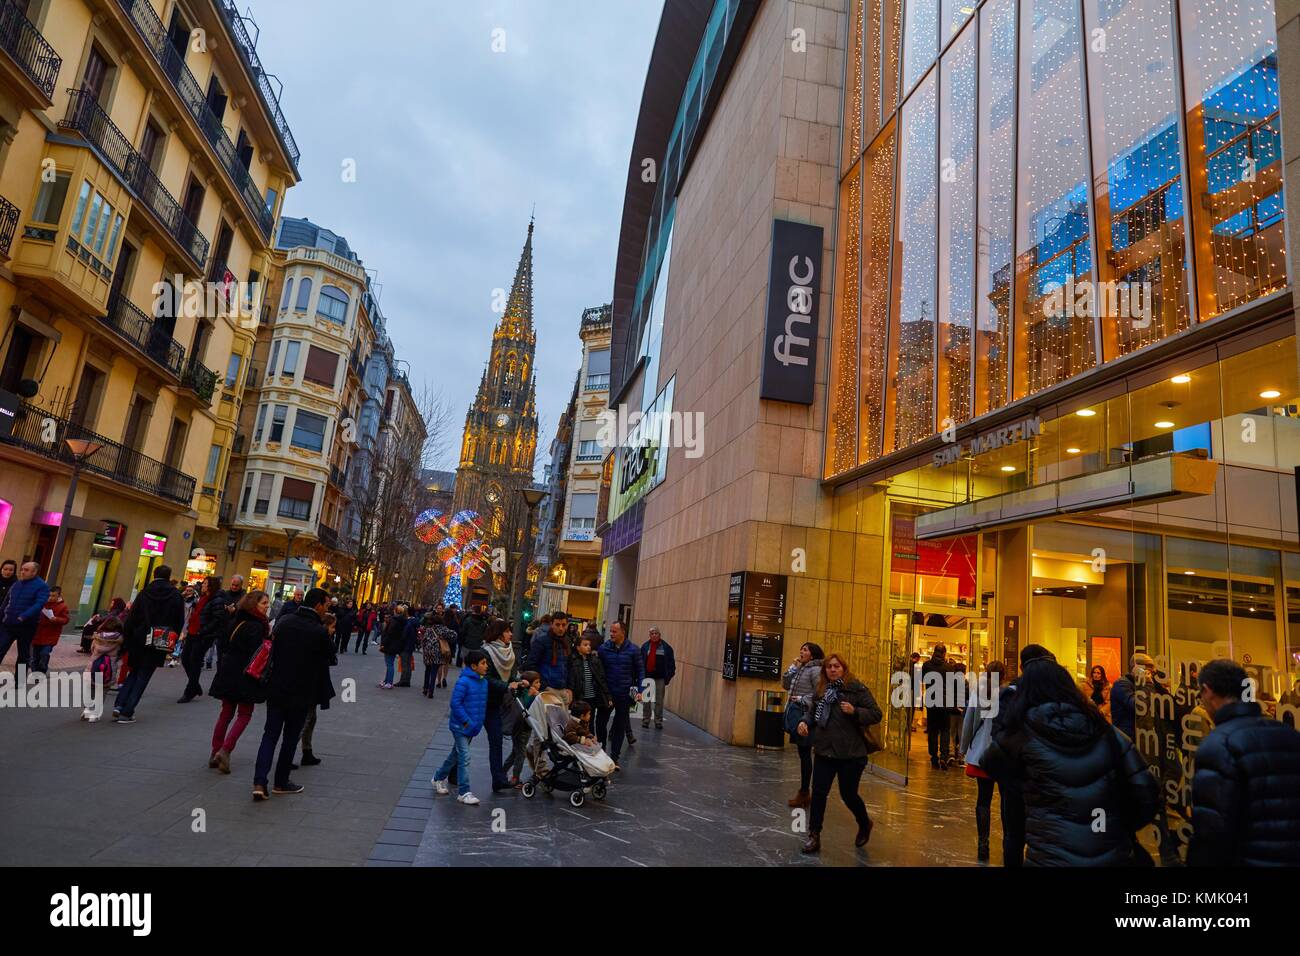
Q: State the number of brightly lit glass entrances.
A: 1